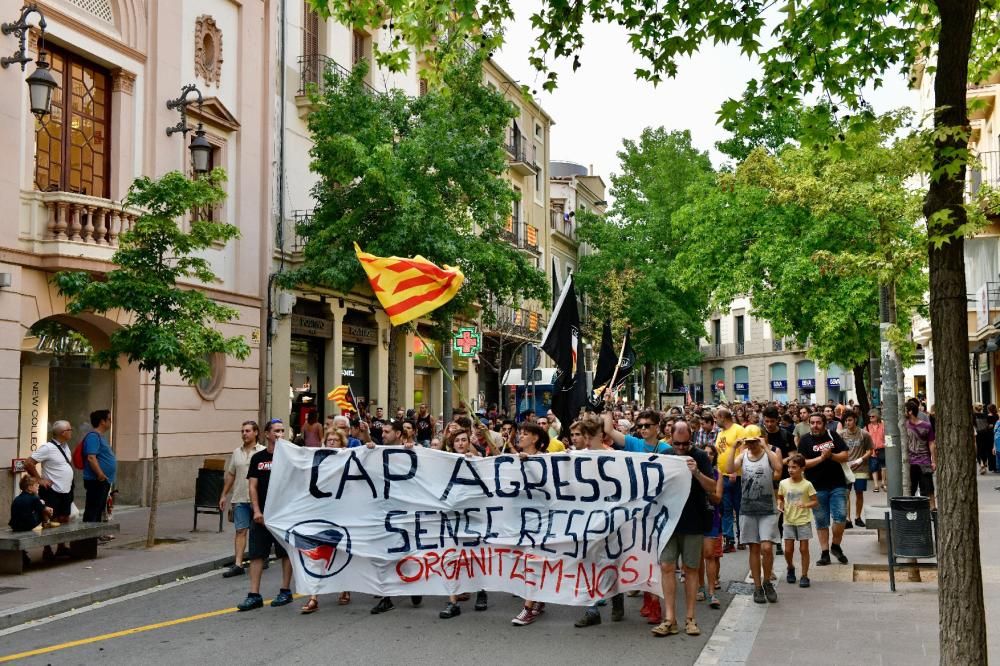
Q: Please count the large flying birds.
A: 0